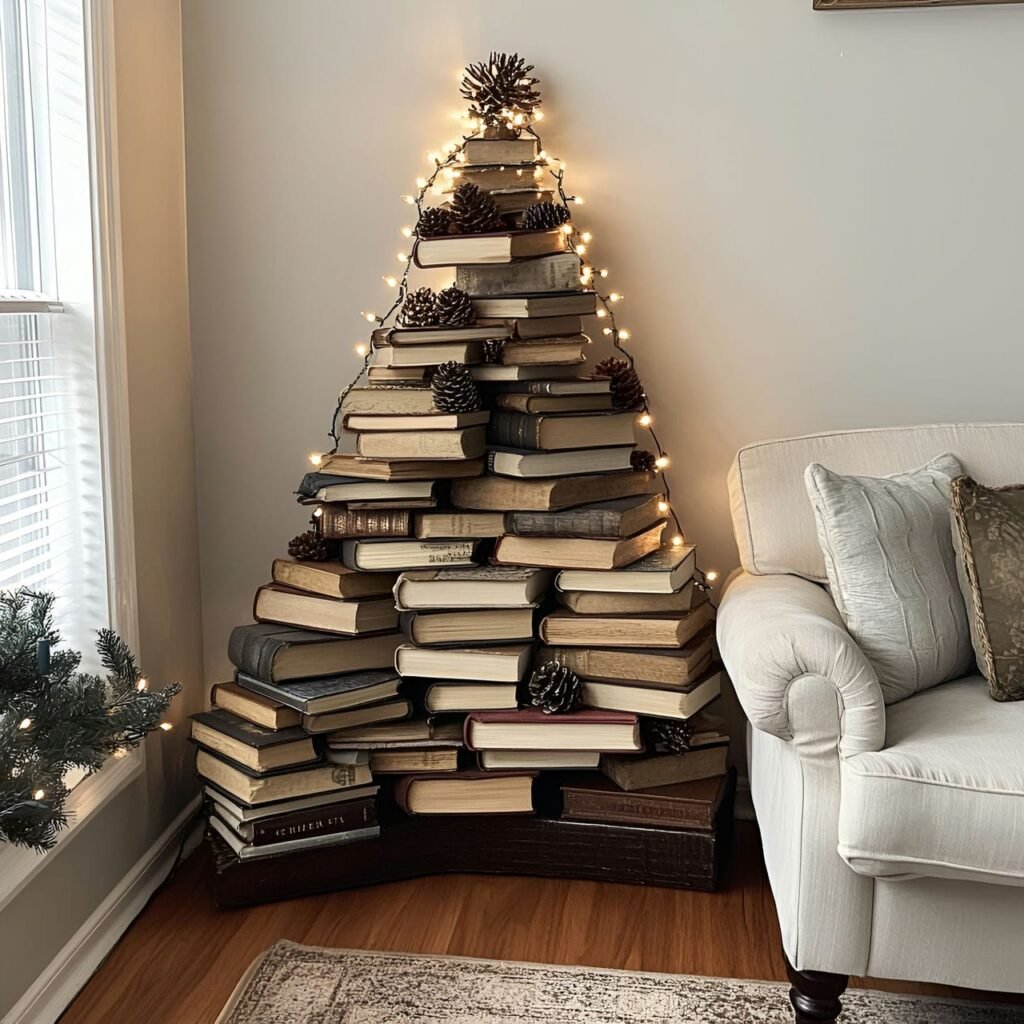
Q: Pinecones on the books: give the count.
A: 13